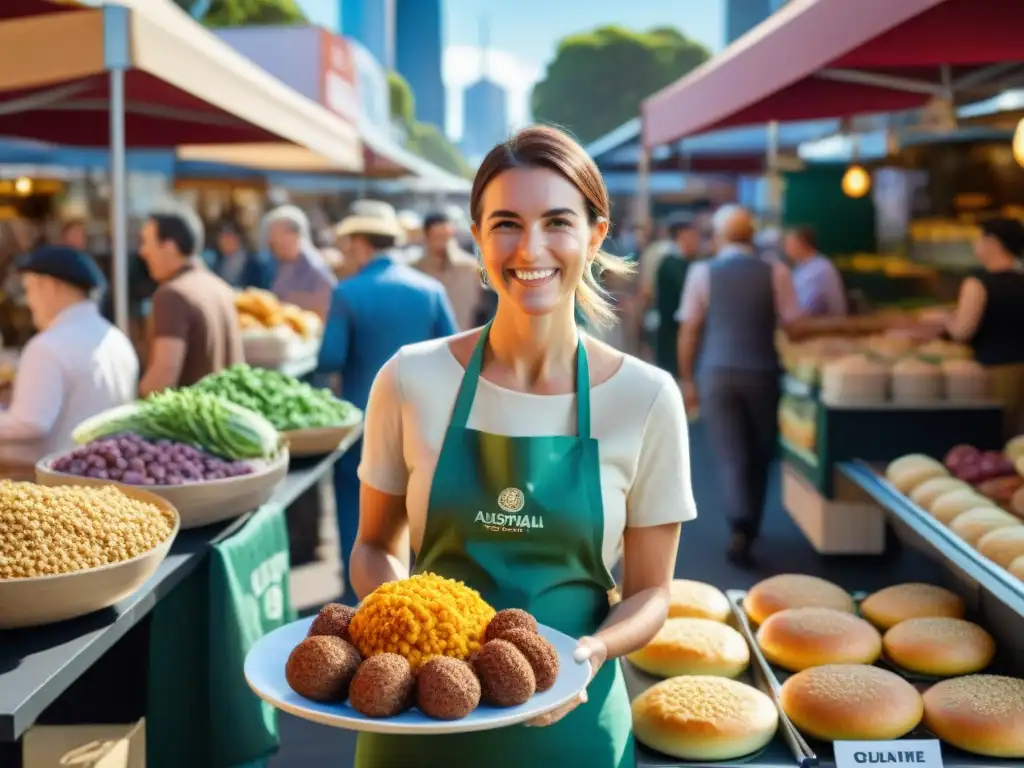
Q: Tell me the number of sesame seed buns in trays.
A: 9